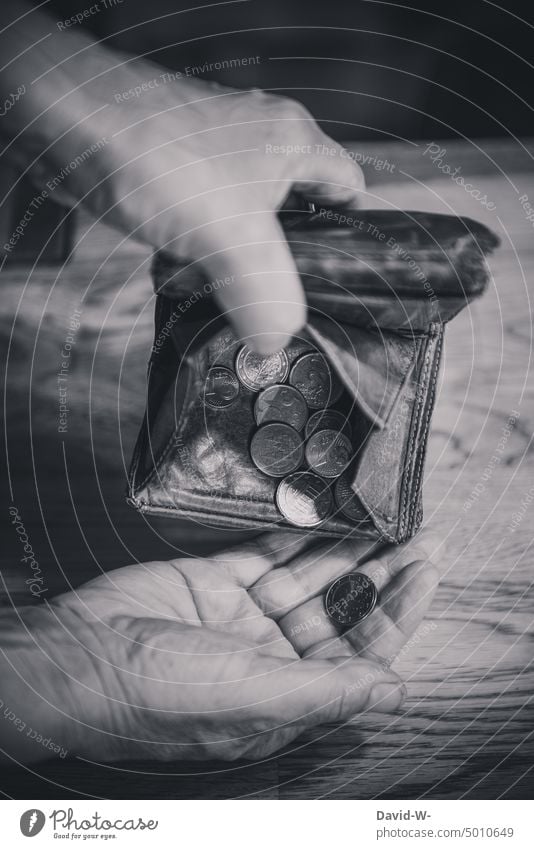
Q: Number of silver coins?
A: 10